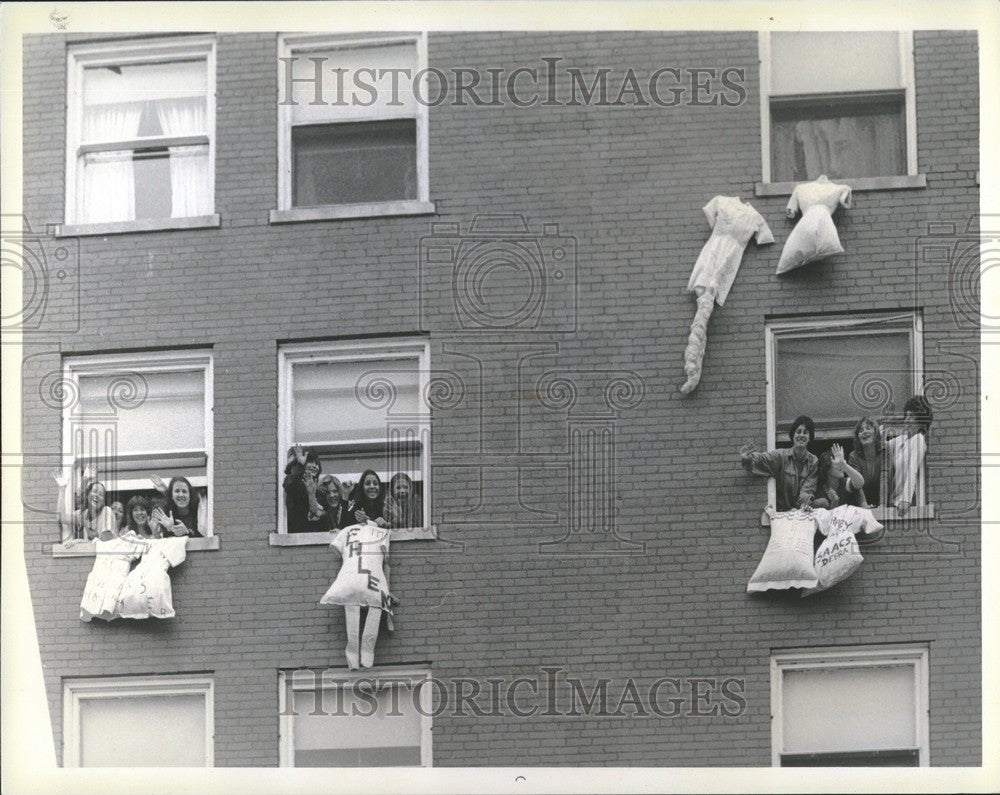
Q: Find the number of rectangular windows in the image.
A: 9